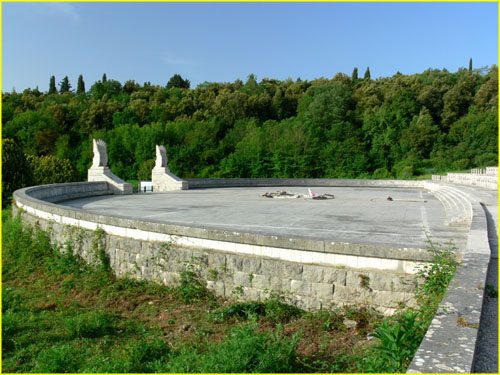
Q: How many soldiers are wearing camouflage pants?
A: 0